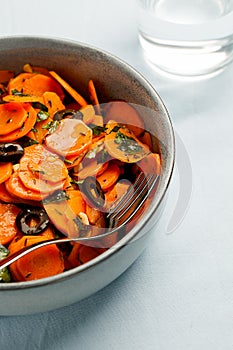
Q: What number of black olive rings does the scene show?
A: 4